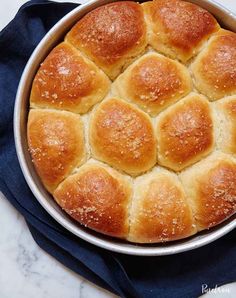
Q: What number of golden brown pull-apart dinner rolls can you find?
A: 12